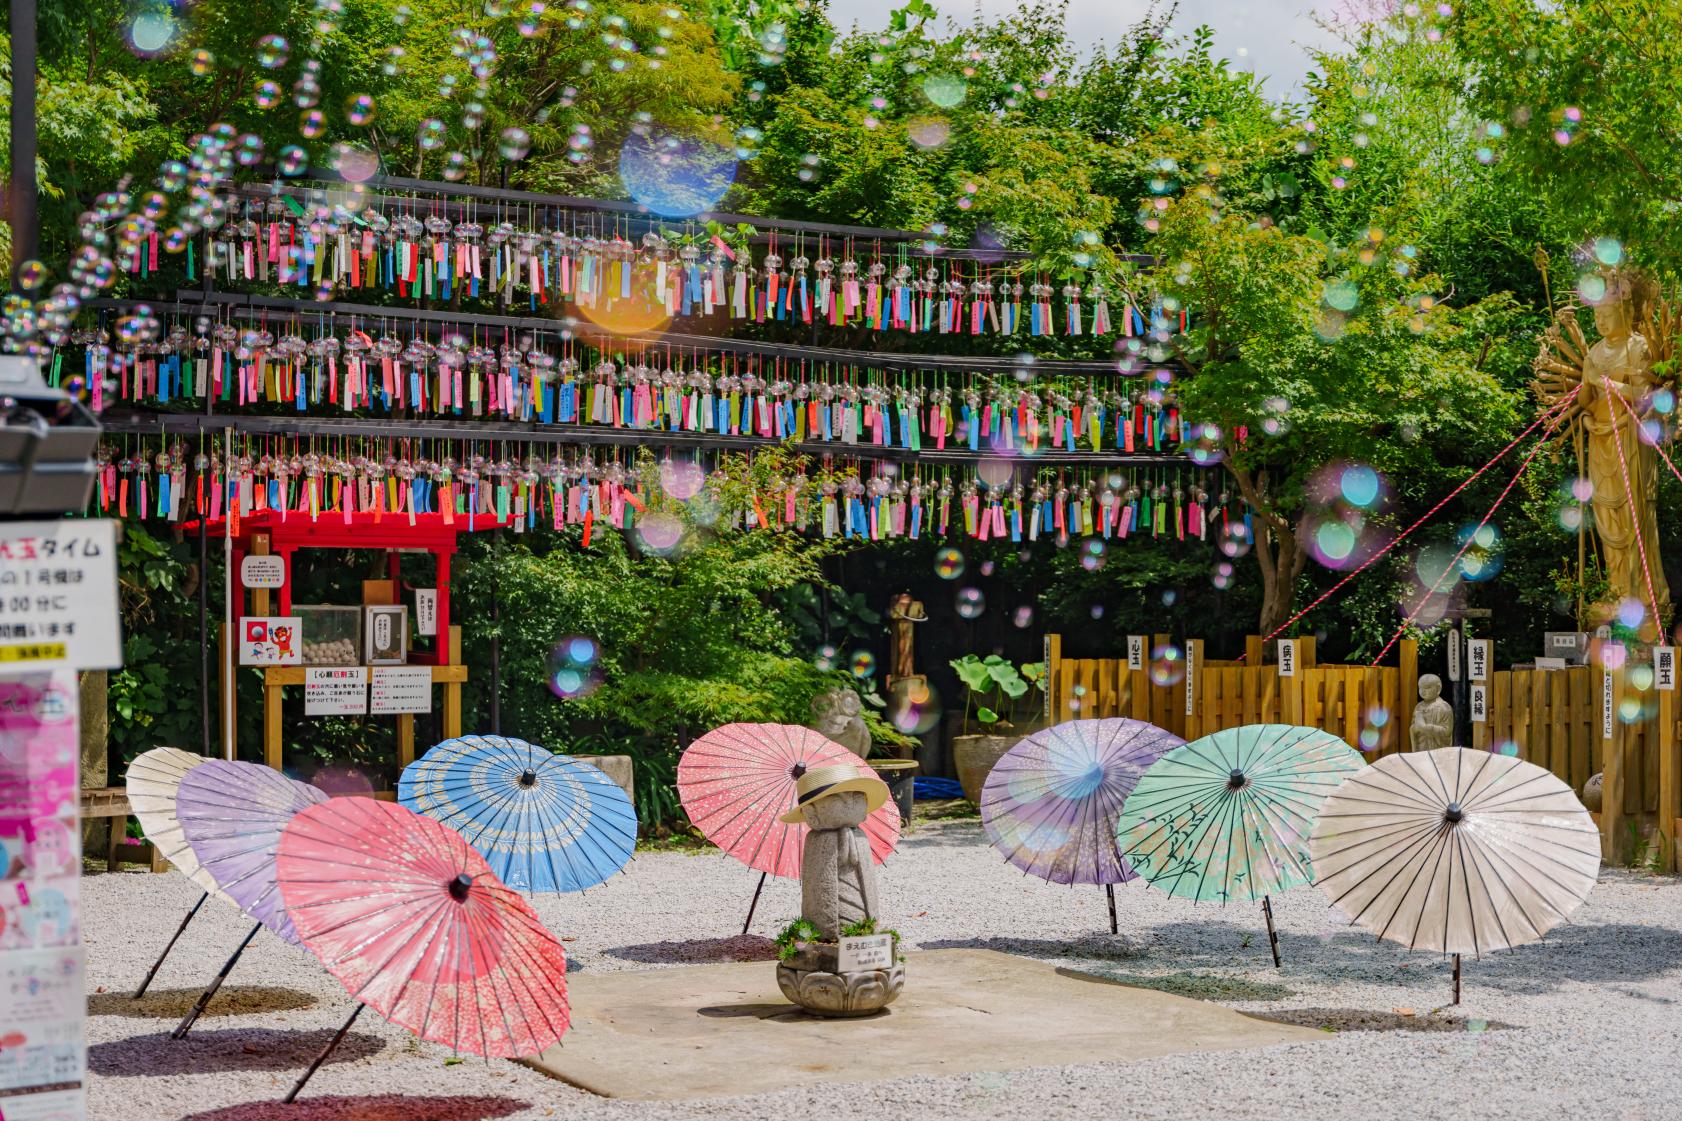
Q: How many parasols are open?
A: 8